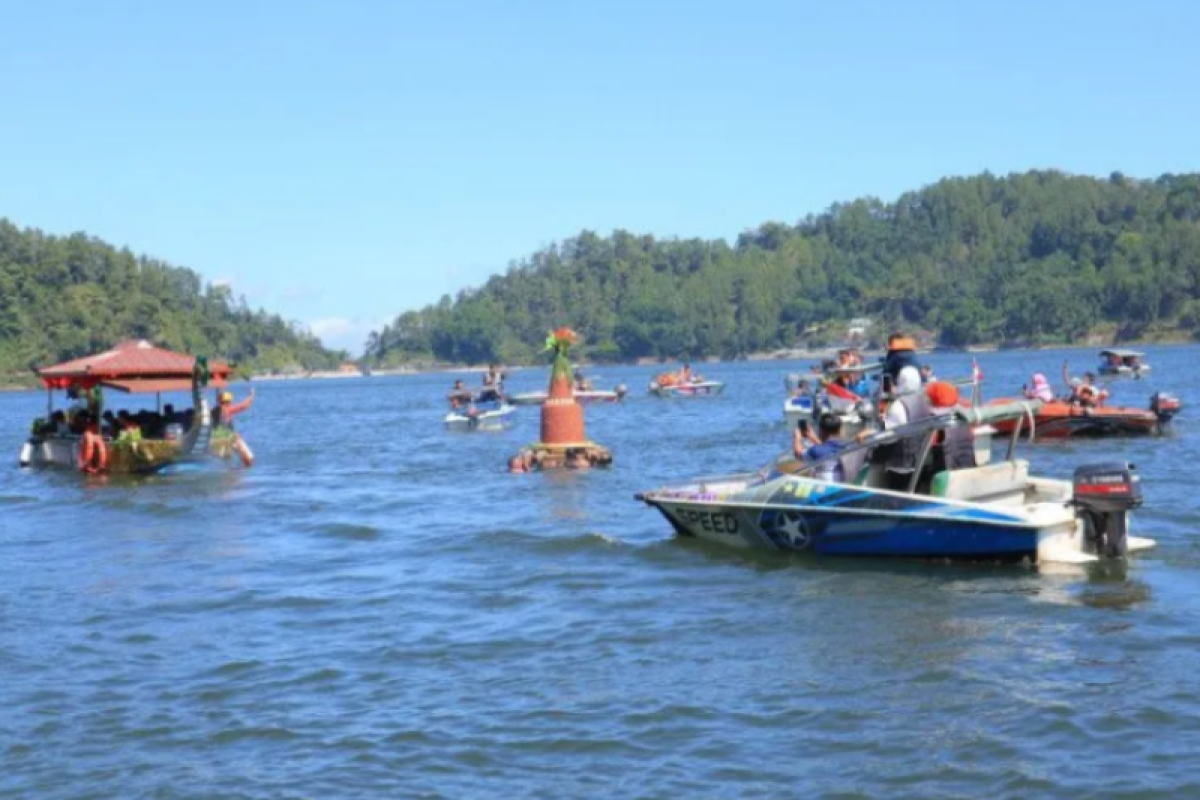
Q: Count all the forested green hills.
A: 2